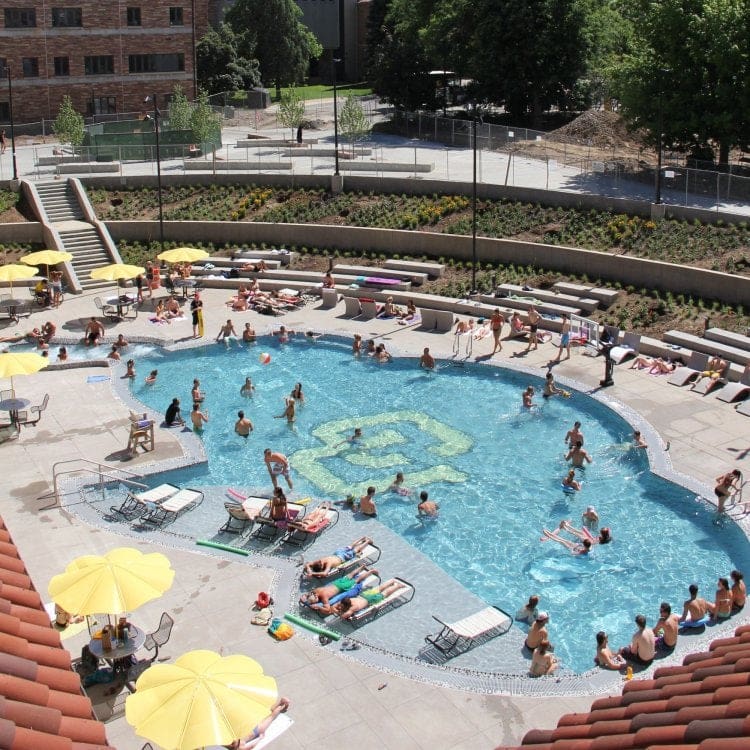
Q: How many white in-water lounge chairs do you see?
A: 9